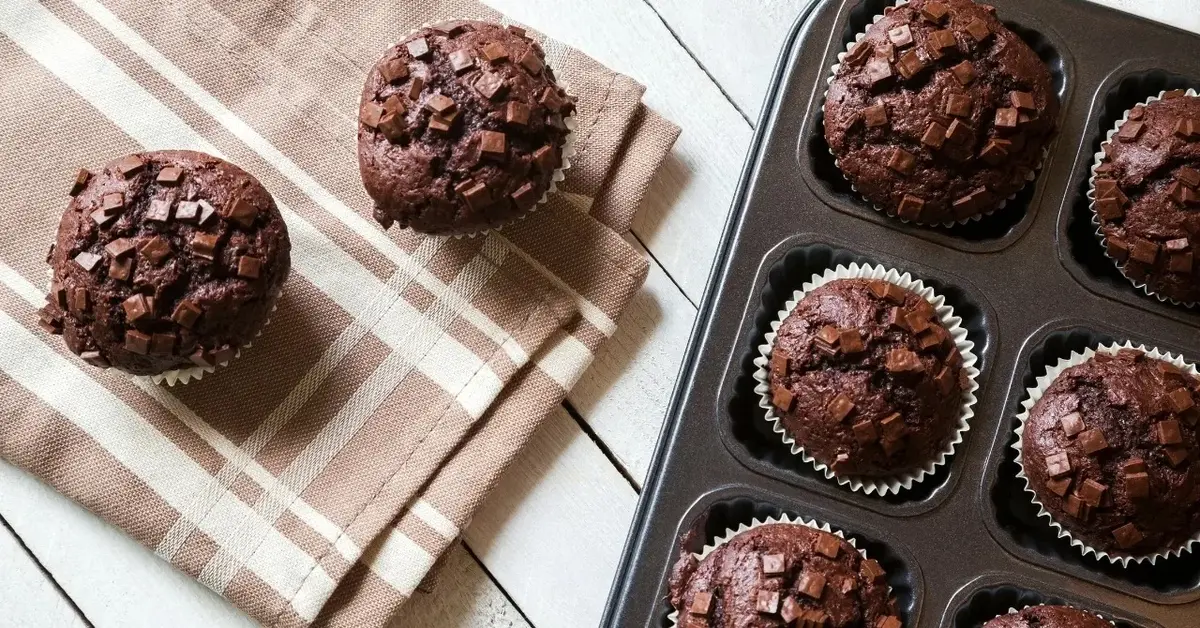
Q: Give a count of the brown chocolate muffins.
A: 8